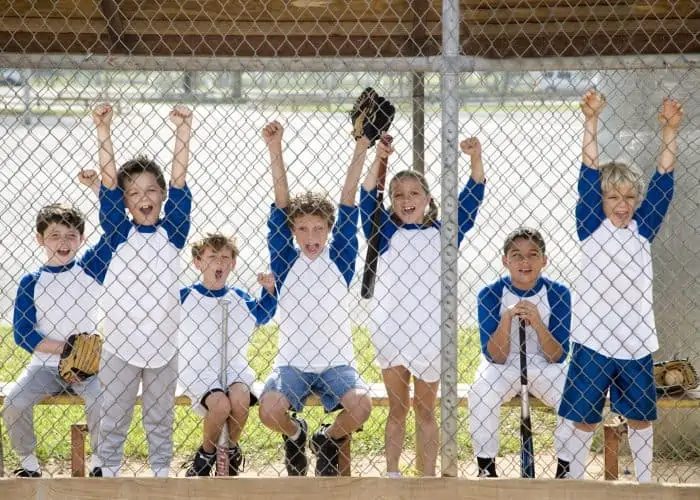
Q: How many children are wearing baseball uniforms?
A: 7